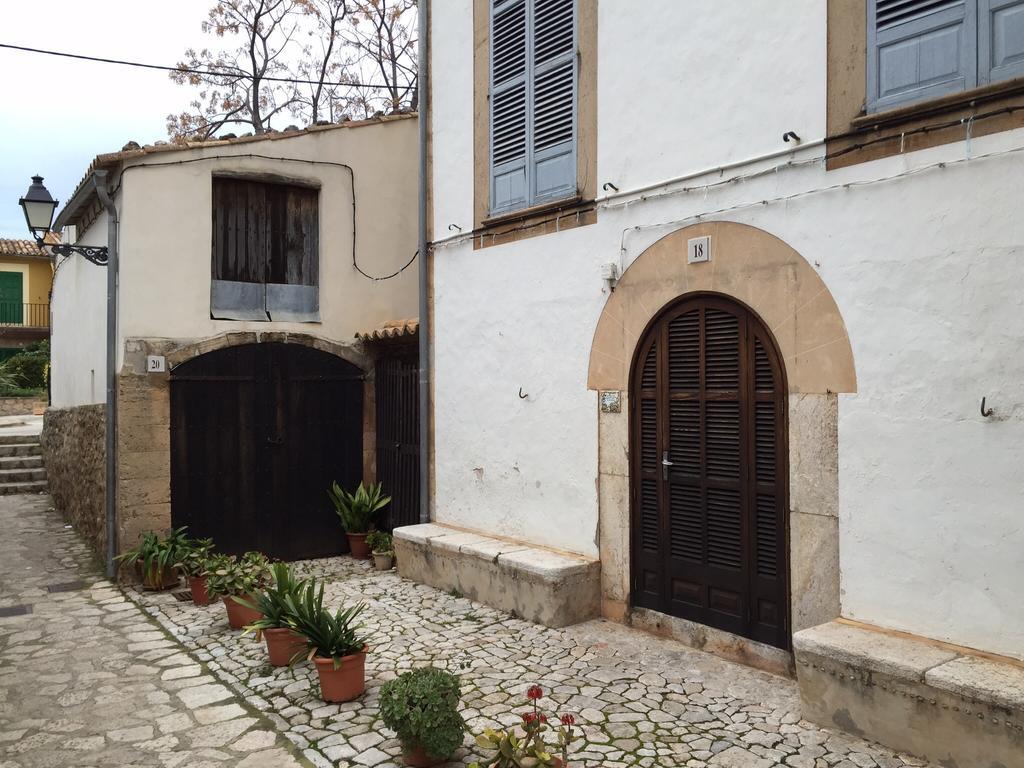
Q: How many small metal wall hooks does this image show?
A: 5